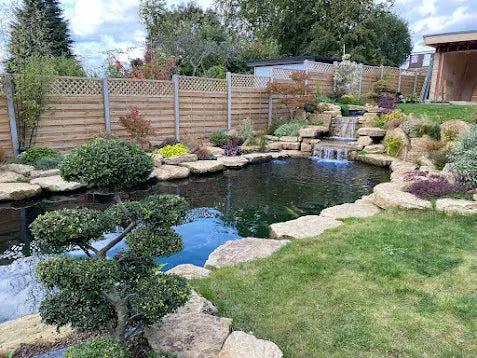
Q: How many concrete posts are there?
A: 11